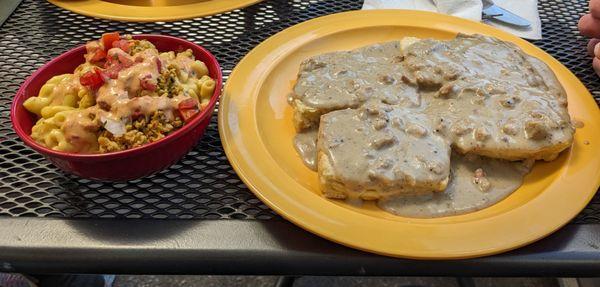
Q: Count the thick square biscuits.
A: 4